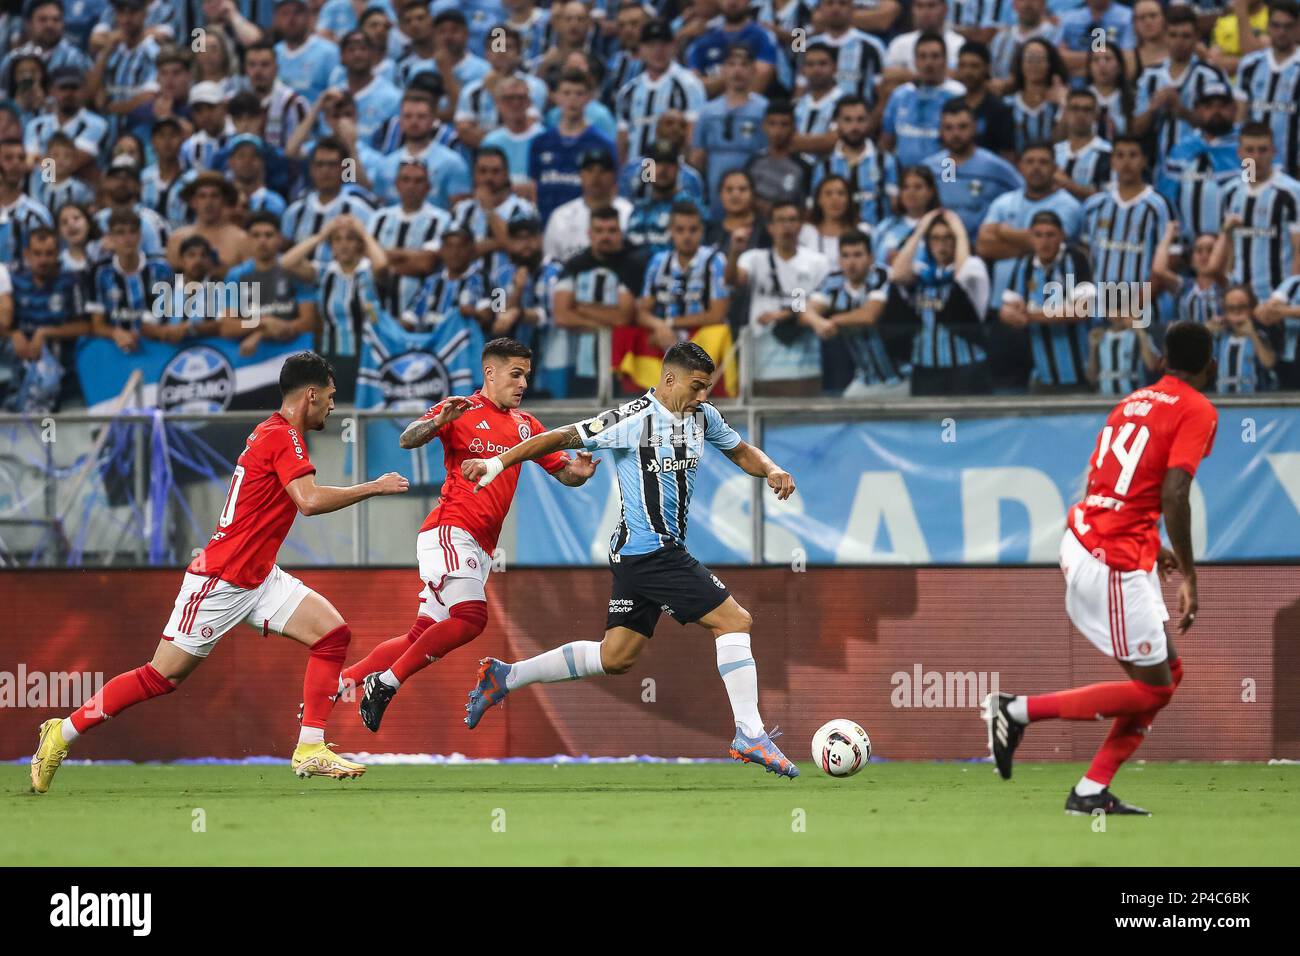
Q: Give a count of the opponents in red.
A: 3